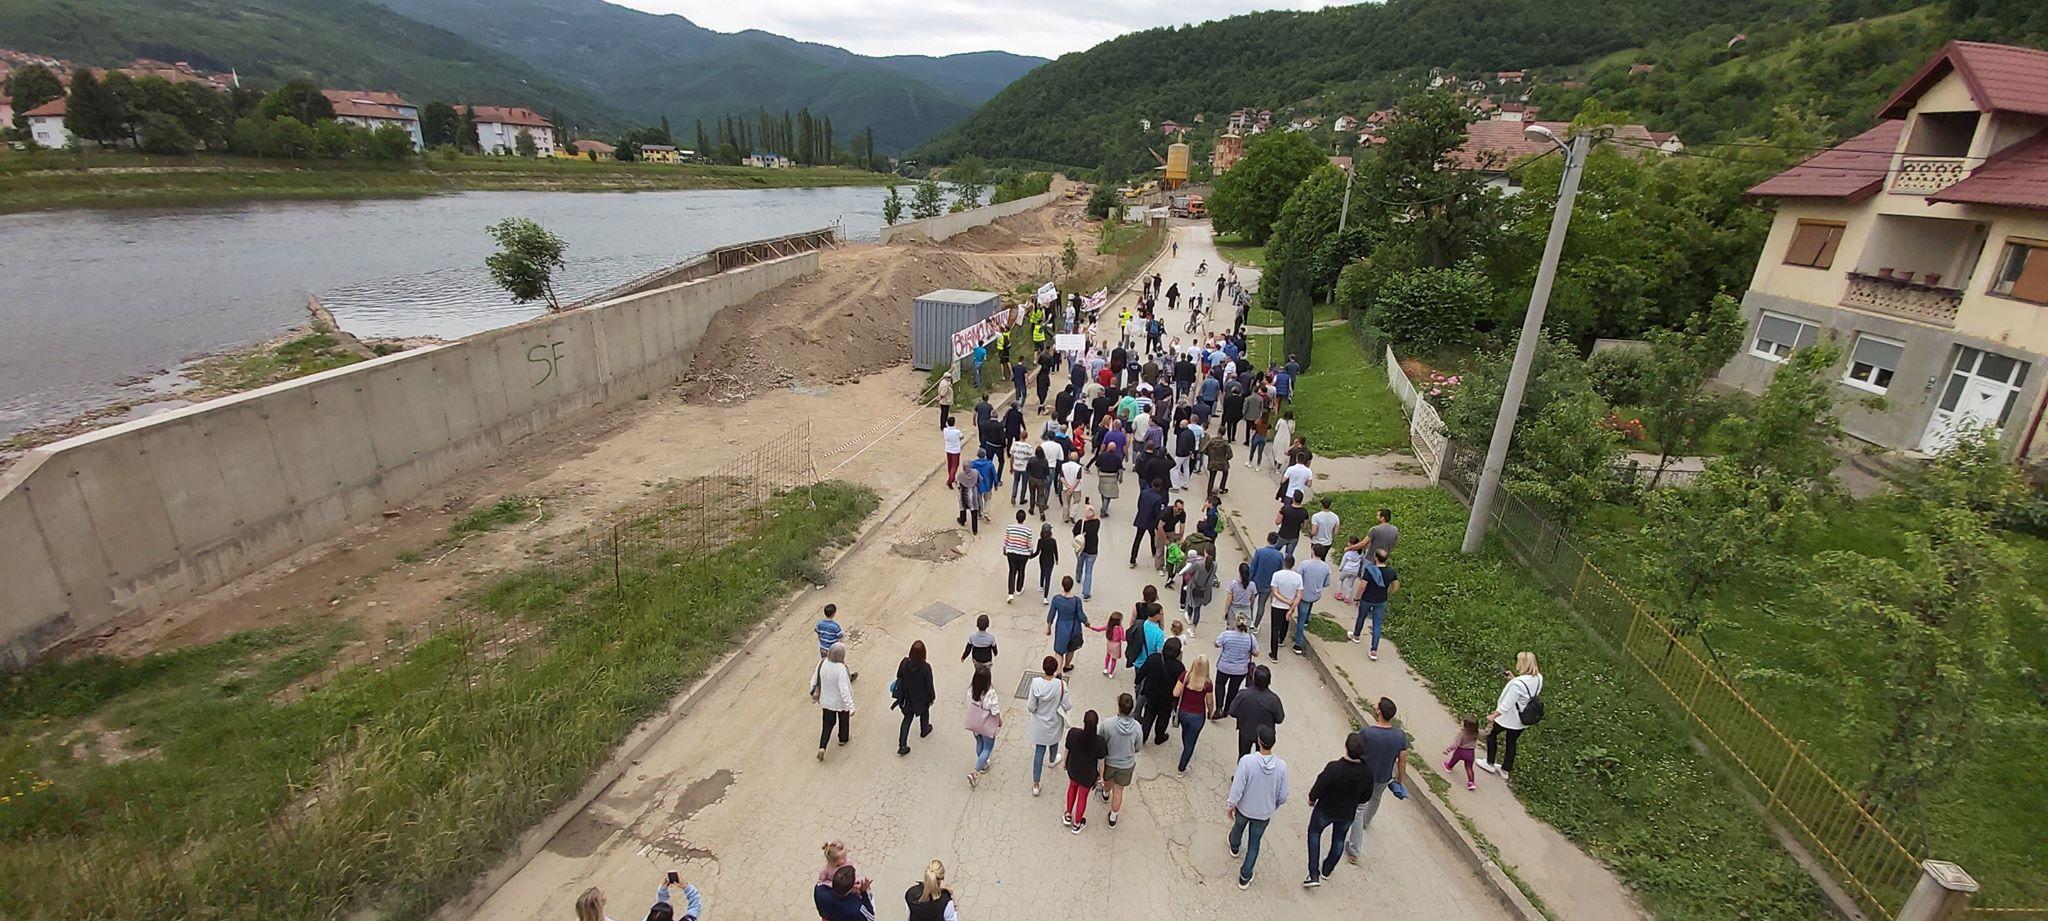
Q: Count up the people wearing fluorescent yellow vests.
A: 4